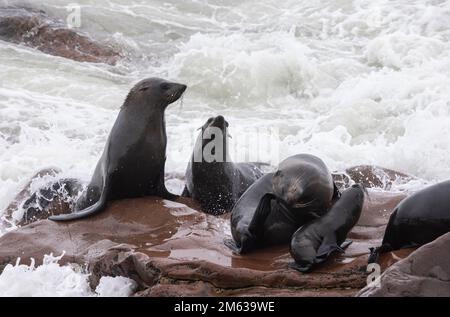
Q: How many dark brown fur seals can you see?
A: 5